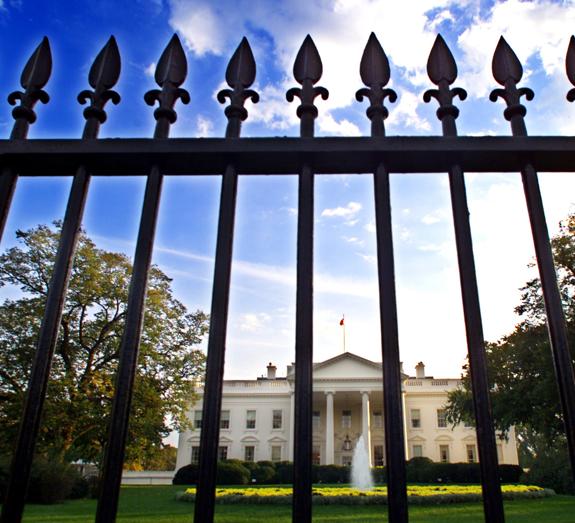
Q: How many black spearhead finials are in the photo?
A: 9